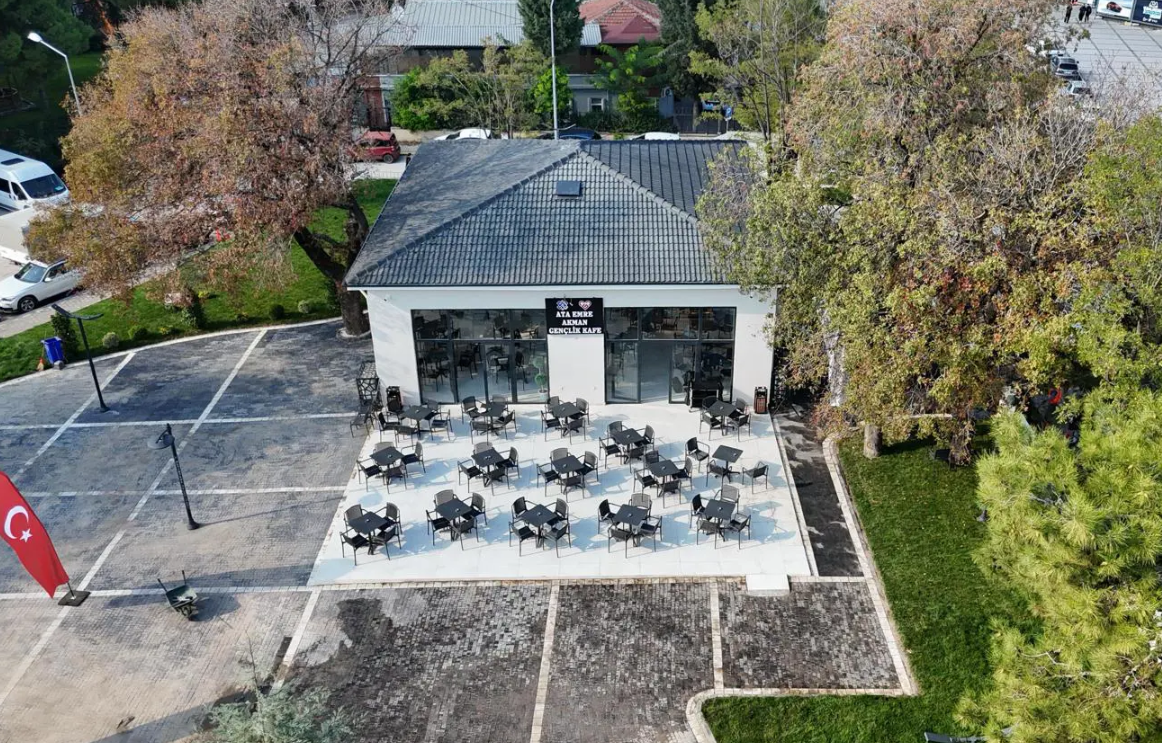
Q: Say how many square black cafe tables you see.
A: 15